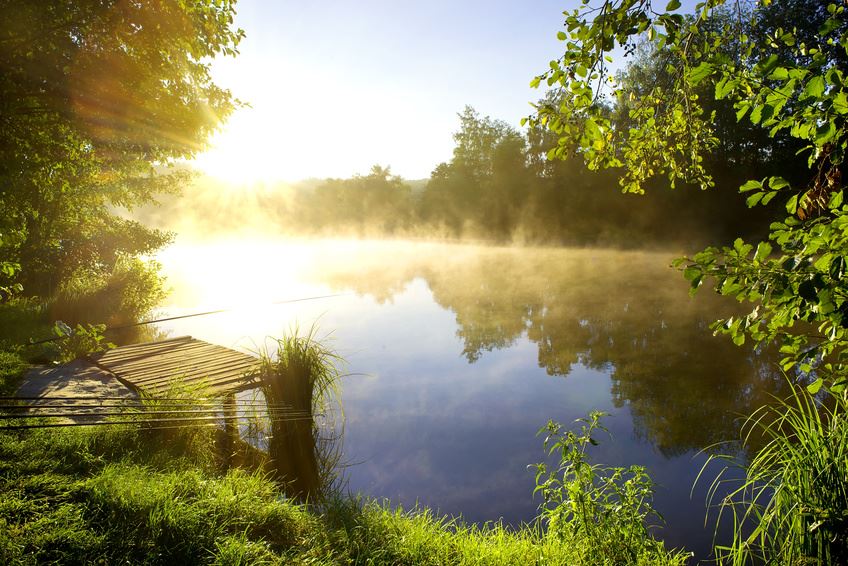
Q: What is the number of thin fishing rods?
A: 5